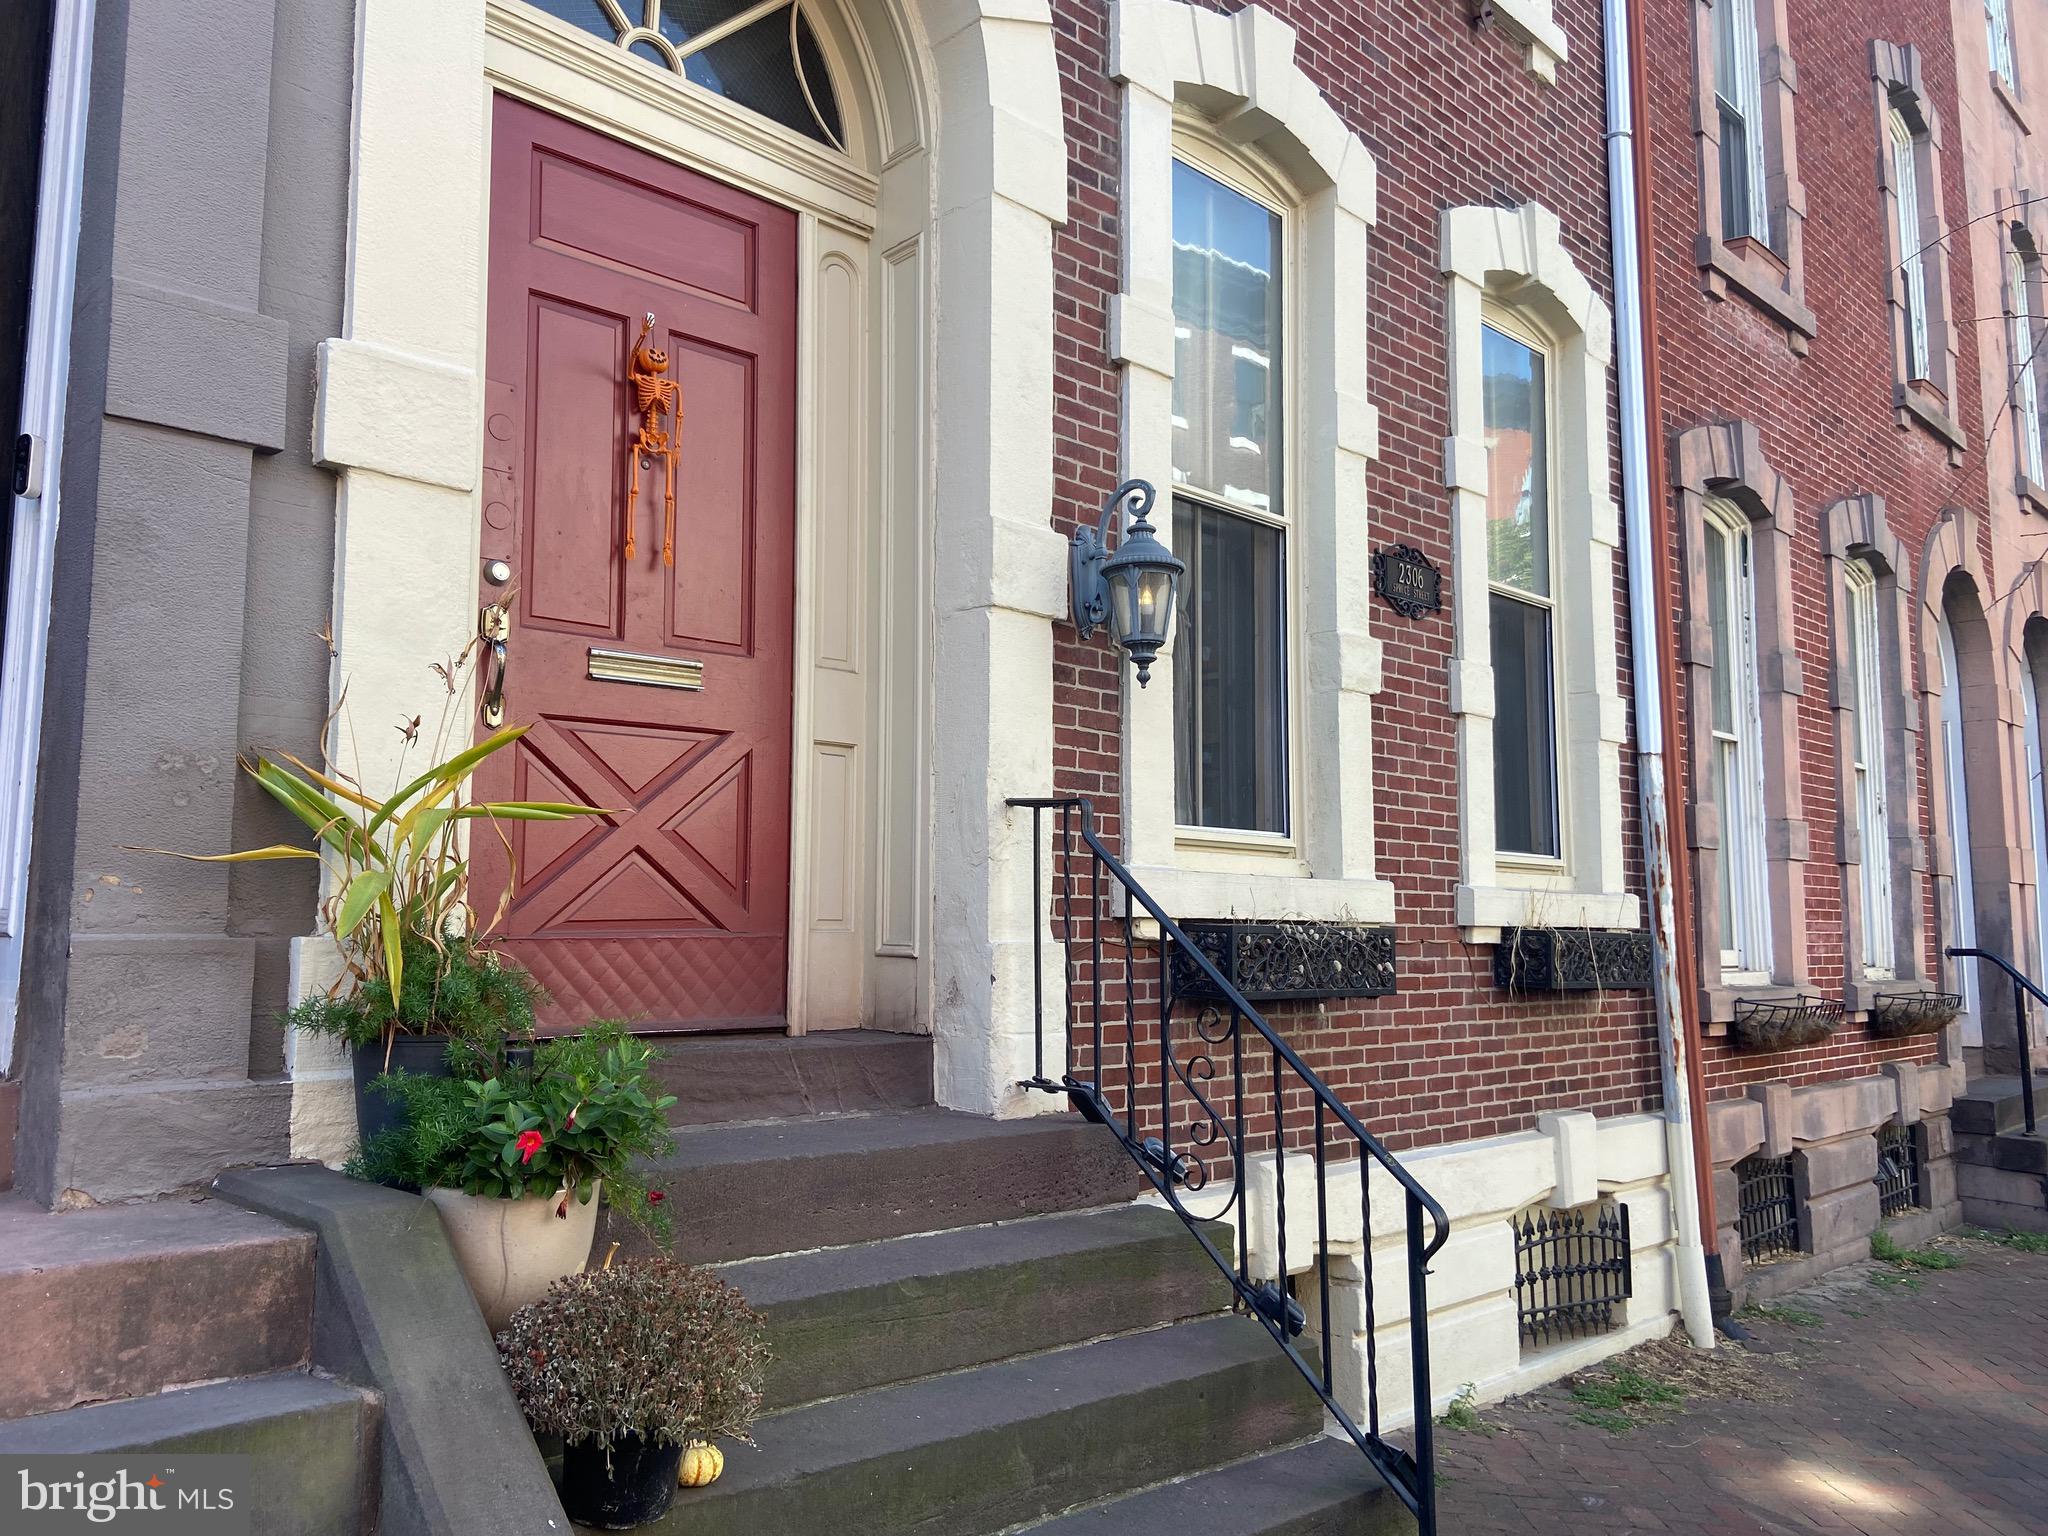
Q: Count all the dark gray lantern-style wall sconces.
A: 1